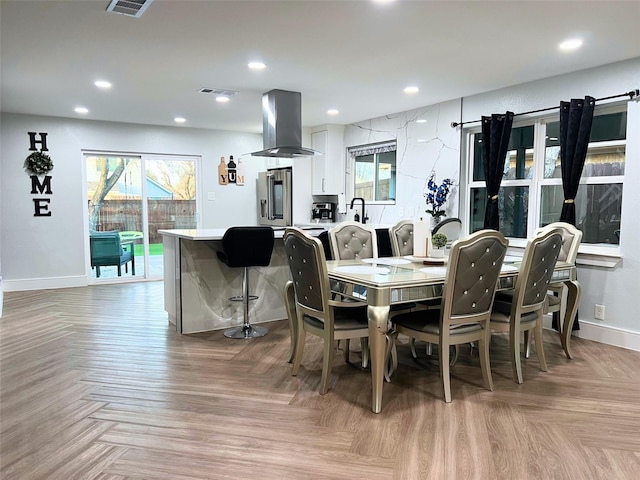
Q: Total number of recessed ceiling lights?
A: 9